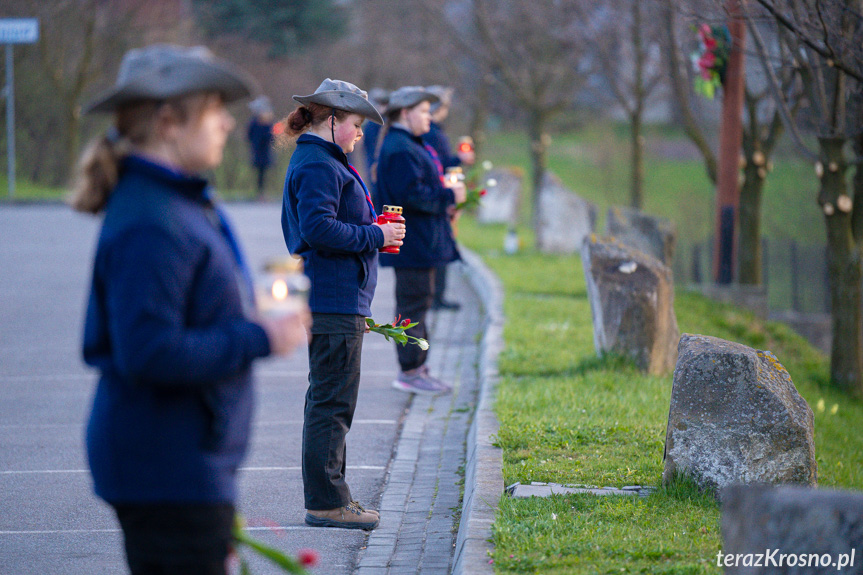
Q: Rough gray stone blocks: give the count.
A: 6